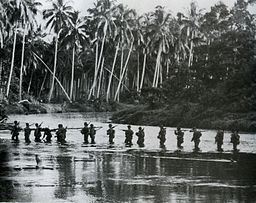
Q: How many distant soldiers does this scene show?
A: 15